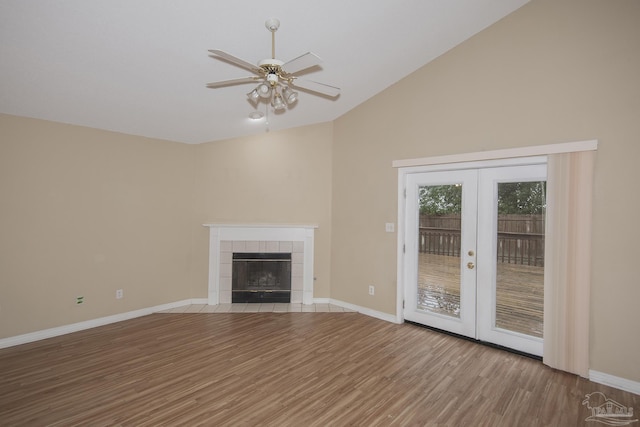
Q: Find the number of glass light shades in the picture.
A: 4